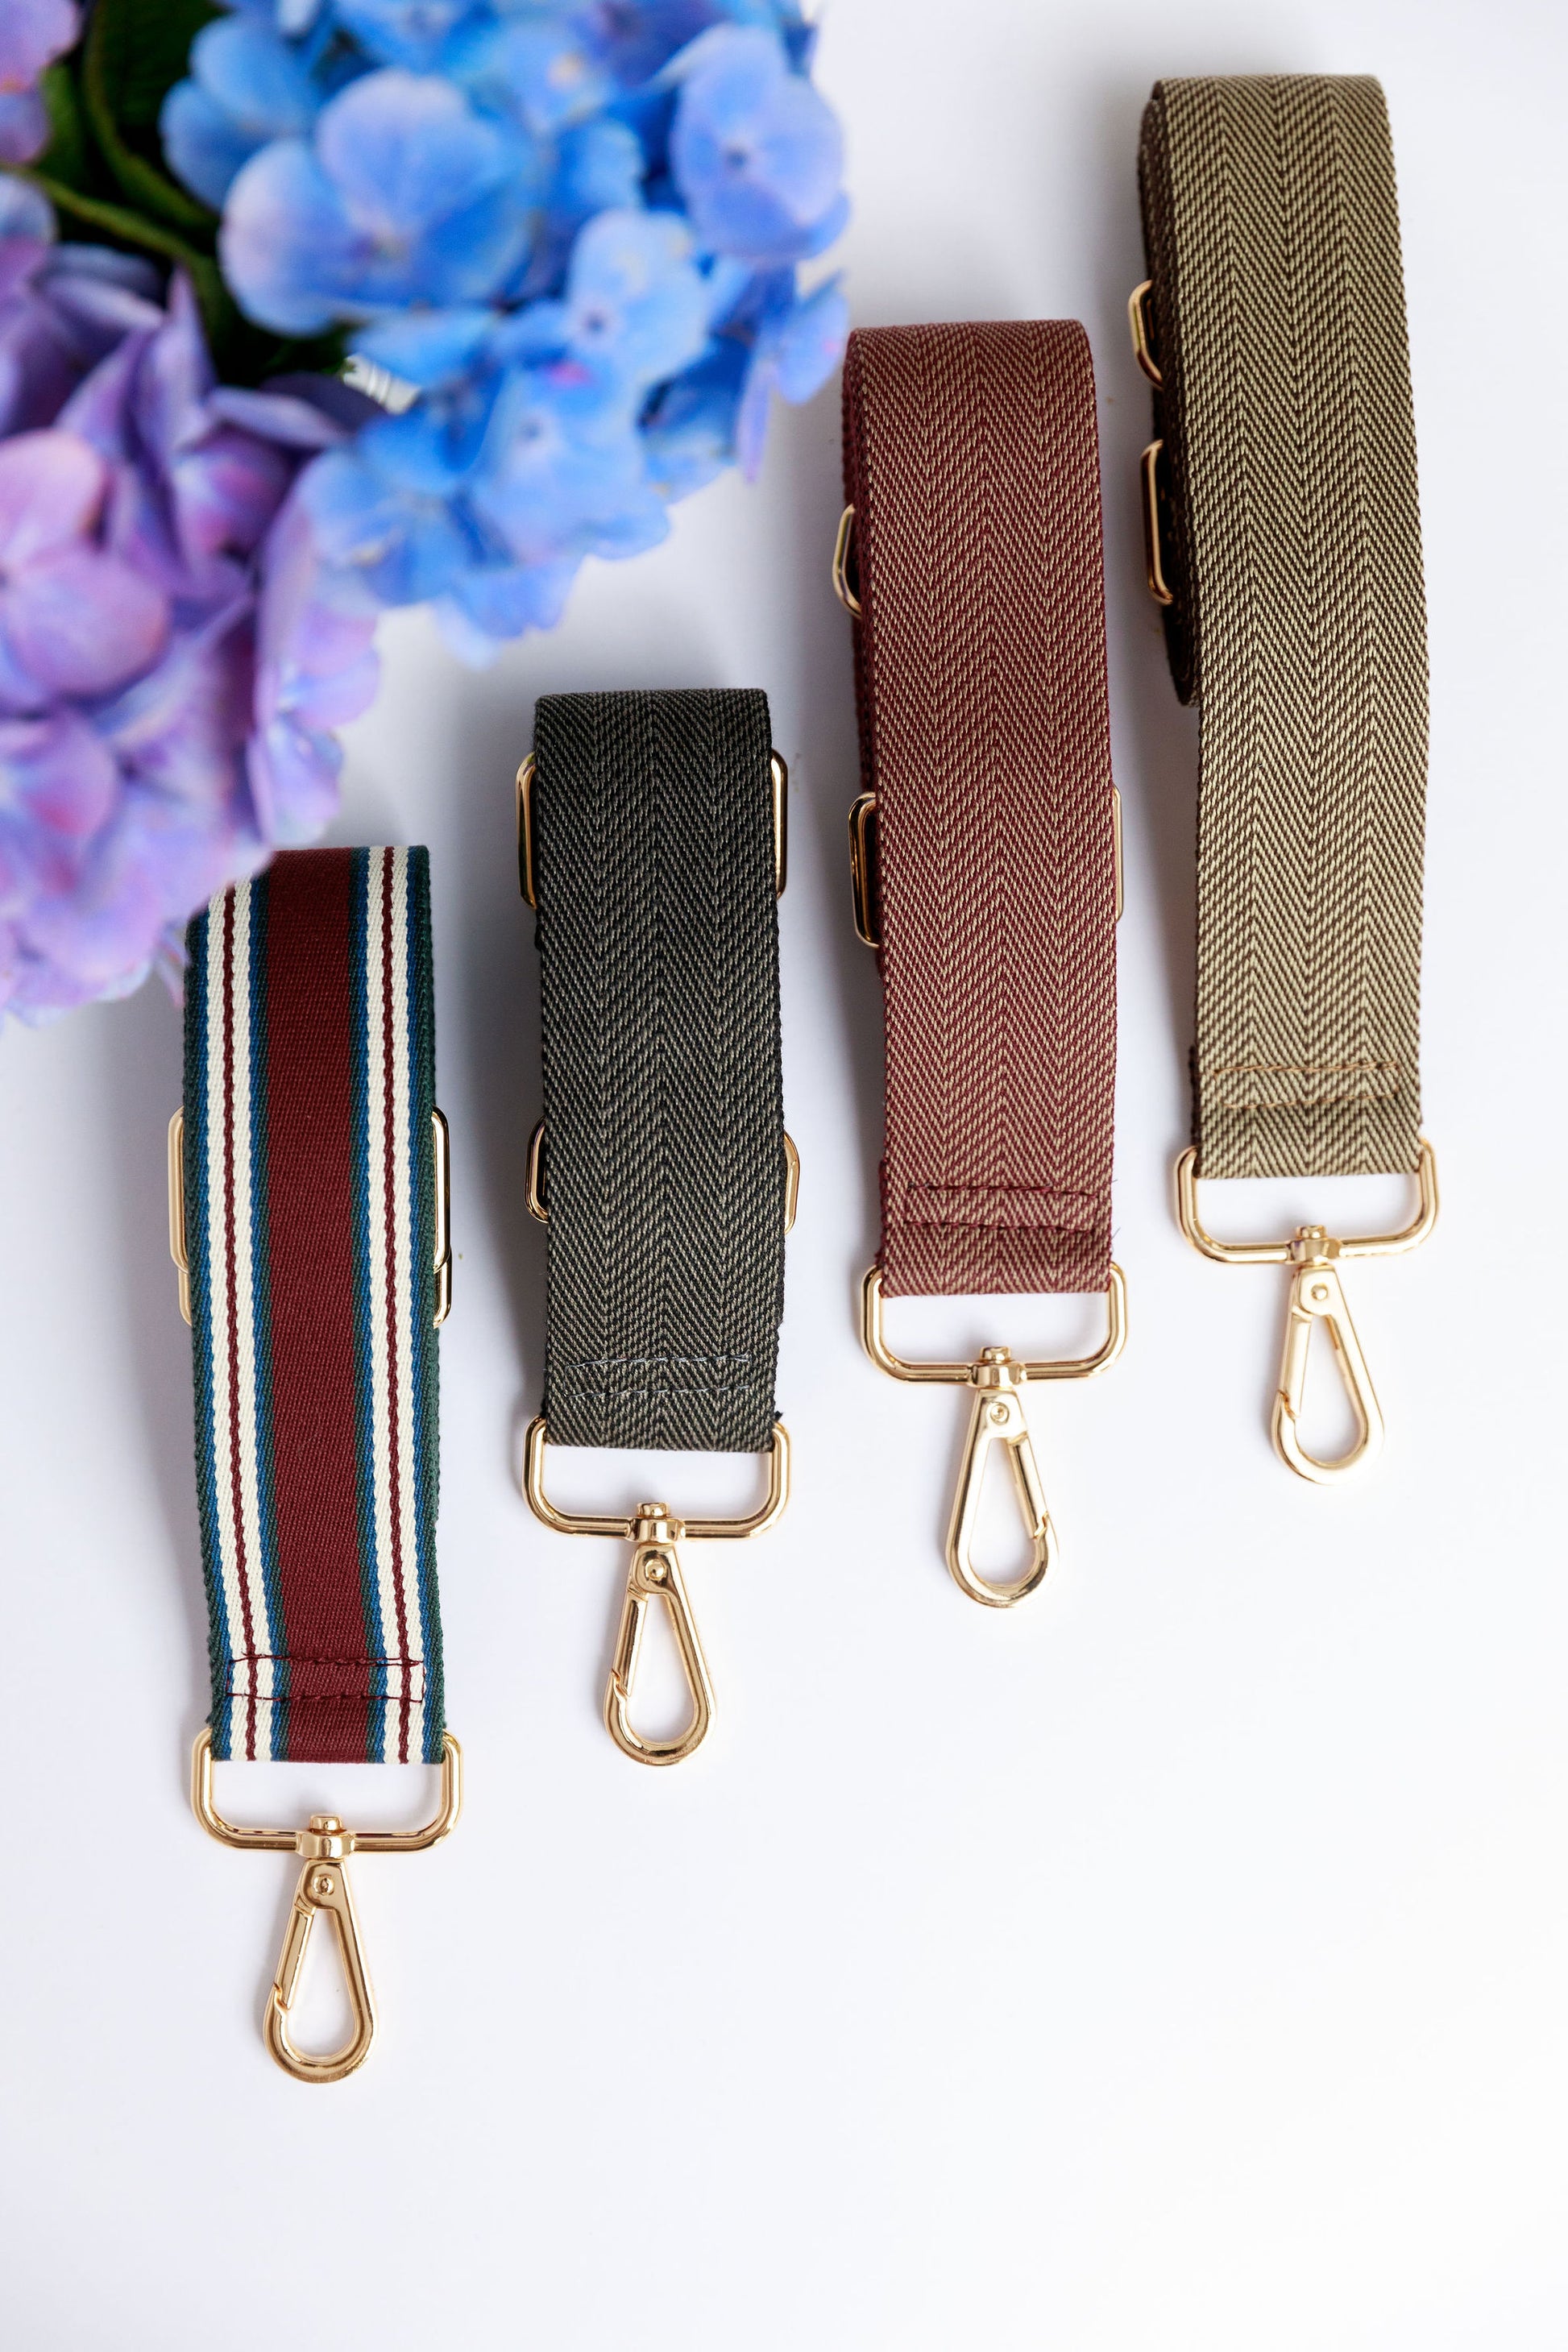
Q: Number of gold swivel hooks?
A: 4